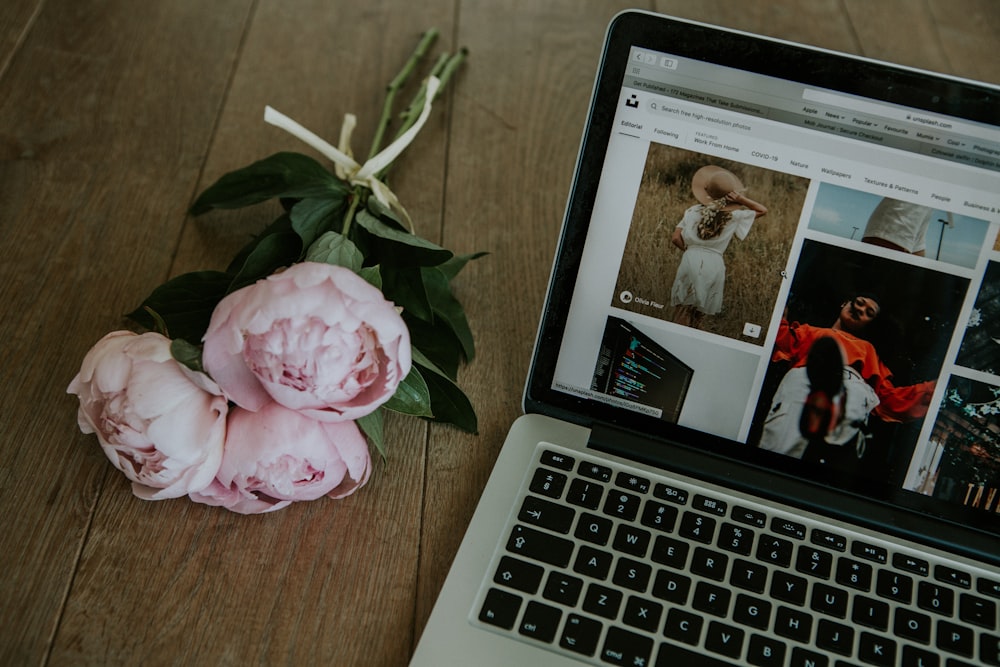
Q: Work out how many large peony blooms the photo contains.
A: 3